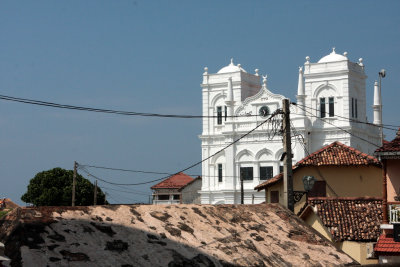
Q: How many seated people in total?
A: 0